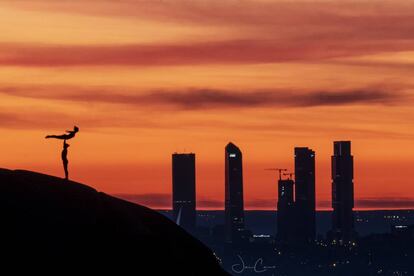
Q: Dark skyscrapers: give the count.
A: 5